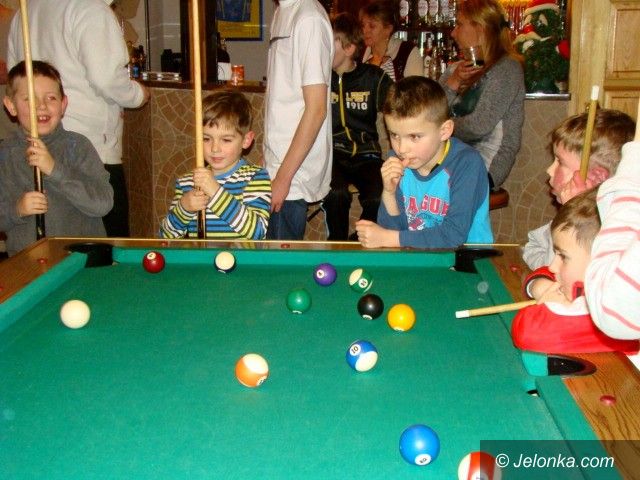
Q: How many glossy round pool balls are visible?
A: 12